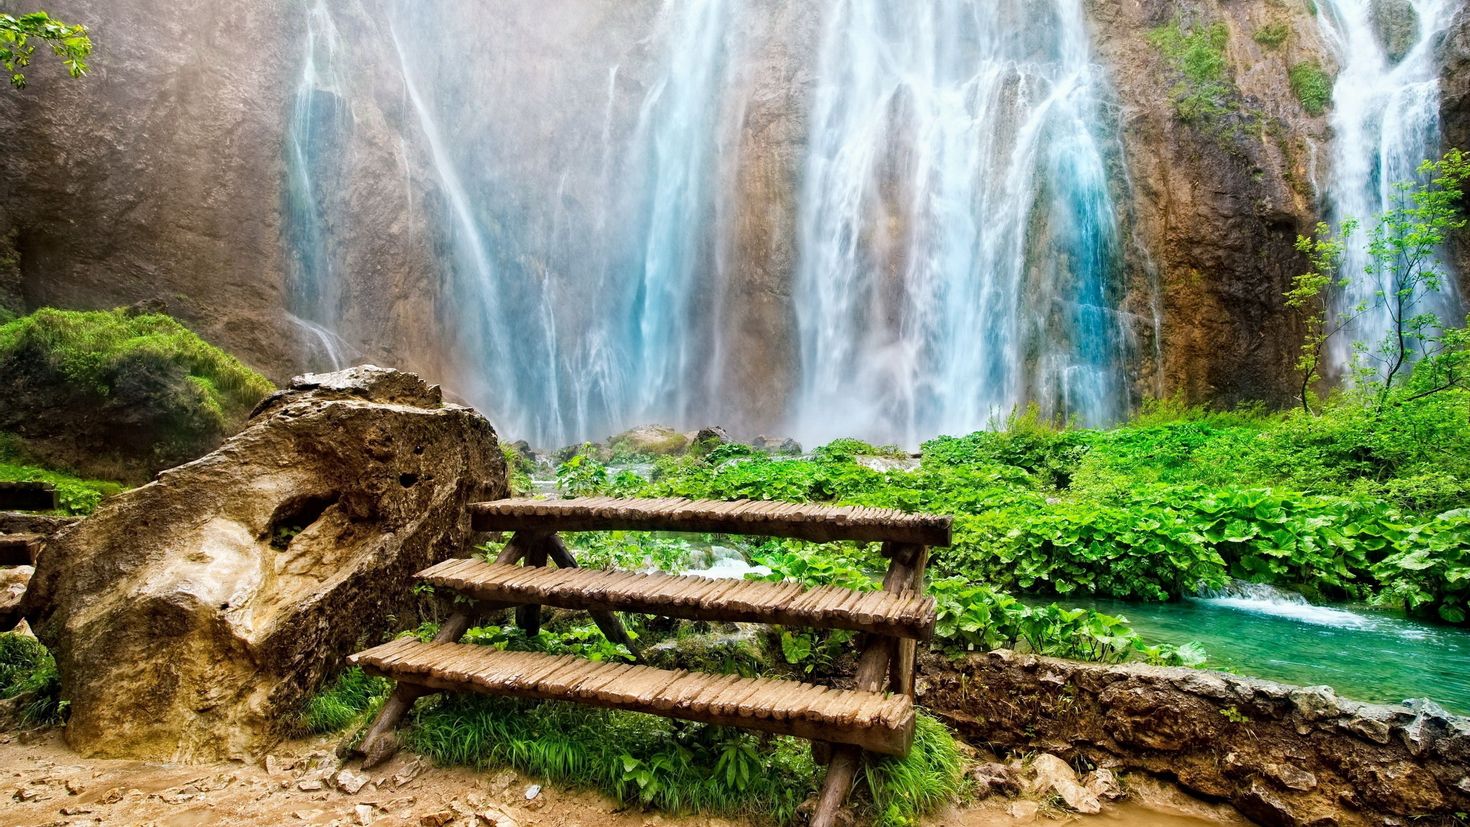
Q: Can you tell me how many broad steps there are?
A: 3